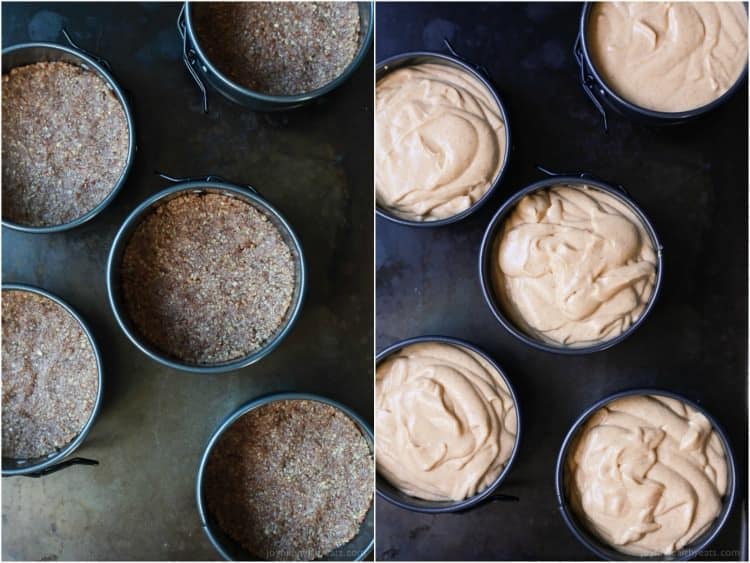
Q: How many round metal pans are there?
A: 10